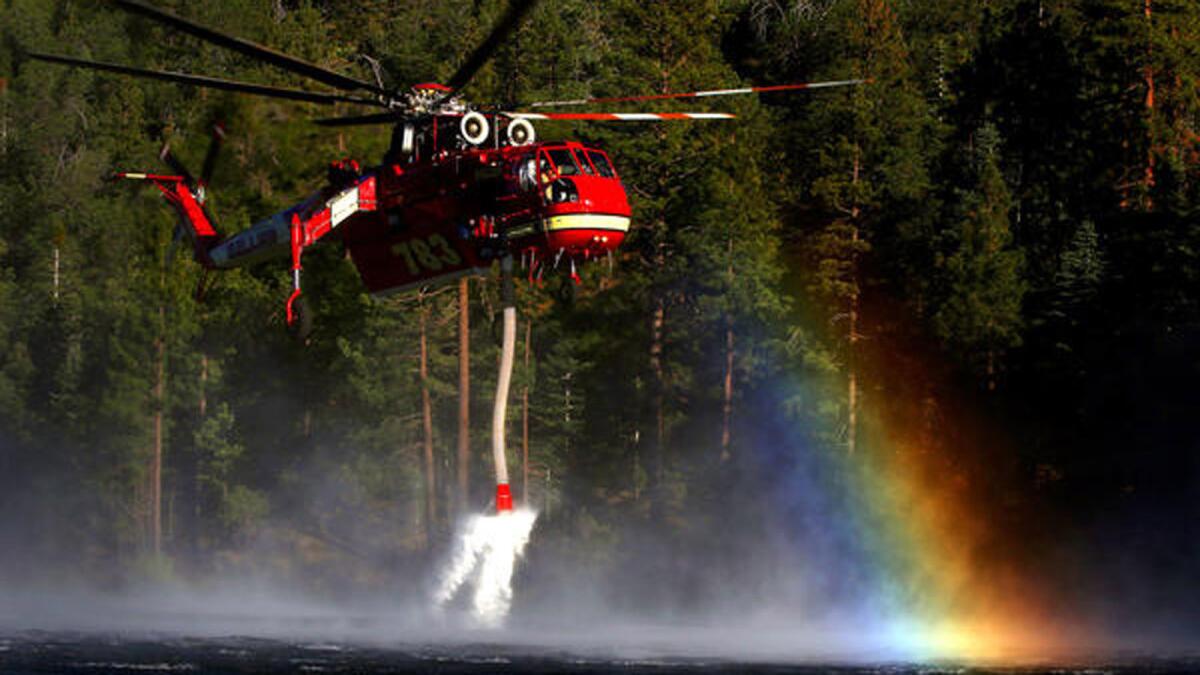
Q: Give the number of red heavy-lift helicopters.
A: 1